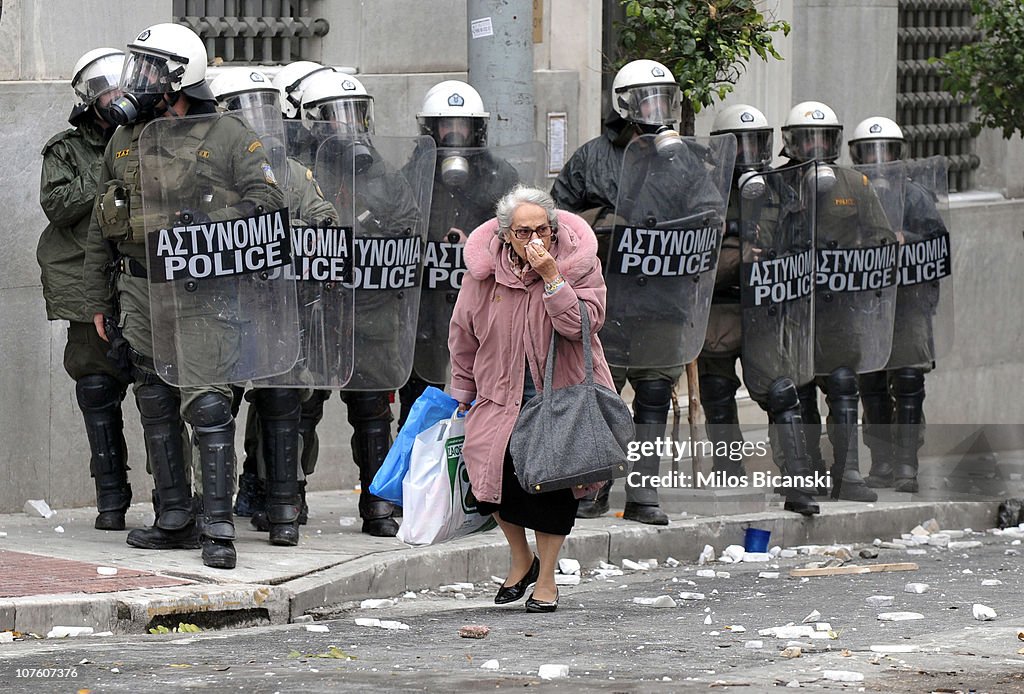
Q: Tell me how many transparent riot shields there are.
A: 8